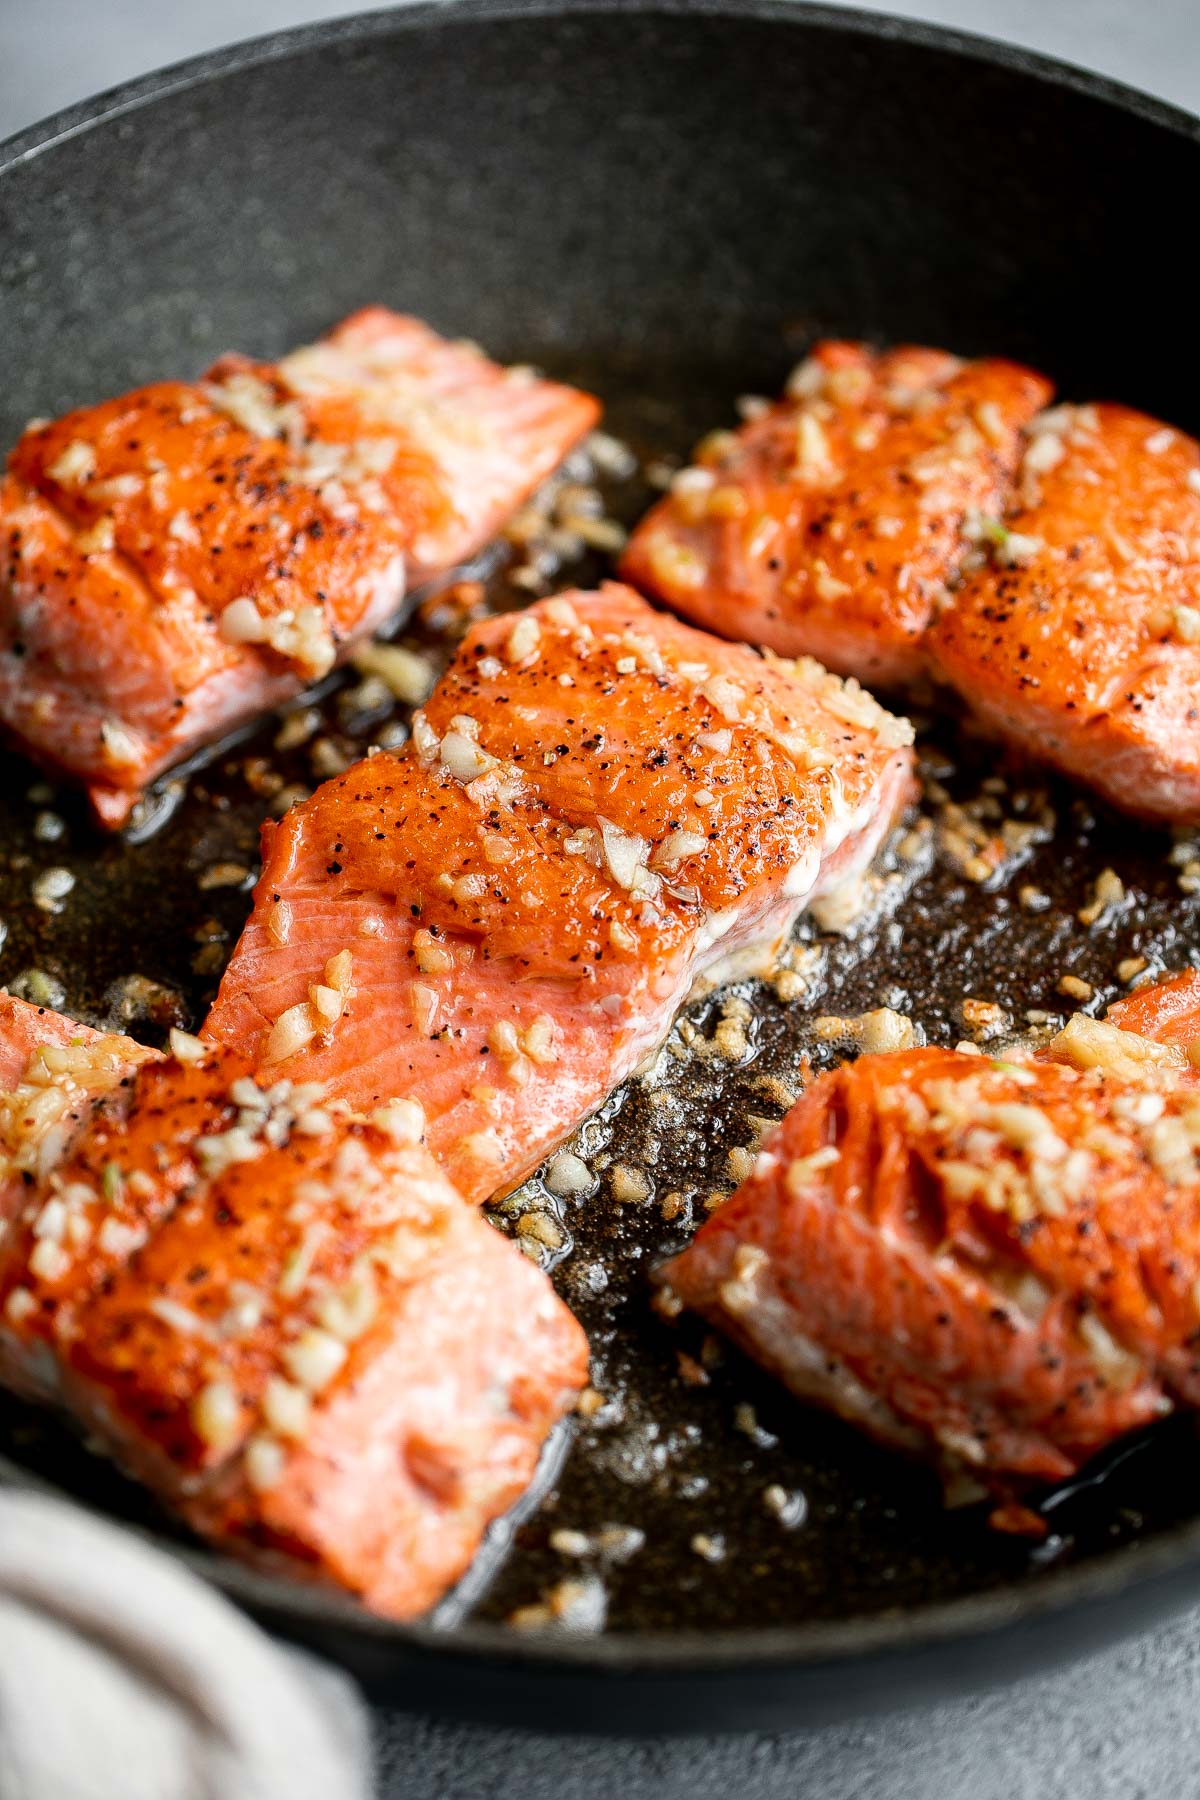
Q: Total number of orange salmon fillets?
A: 5